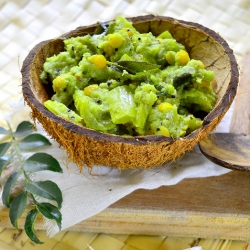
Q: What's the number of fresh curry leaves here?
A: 11